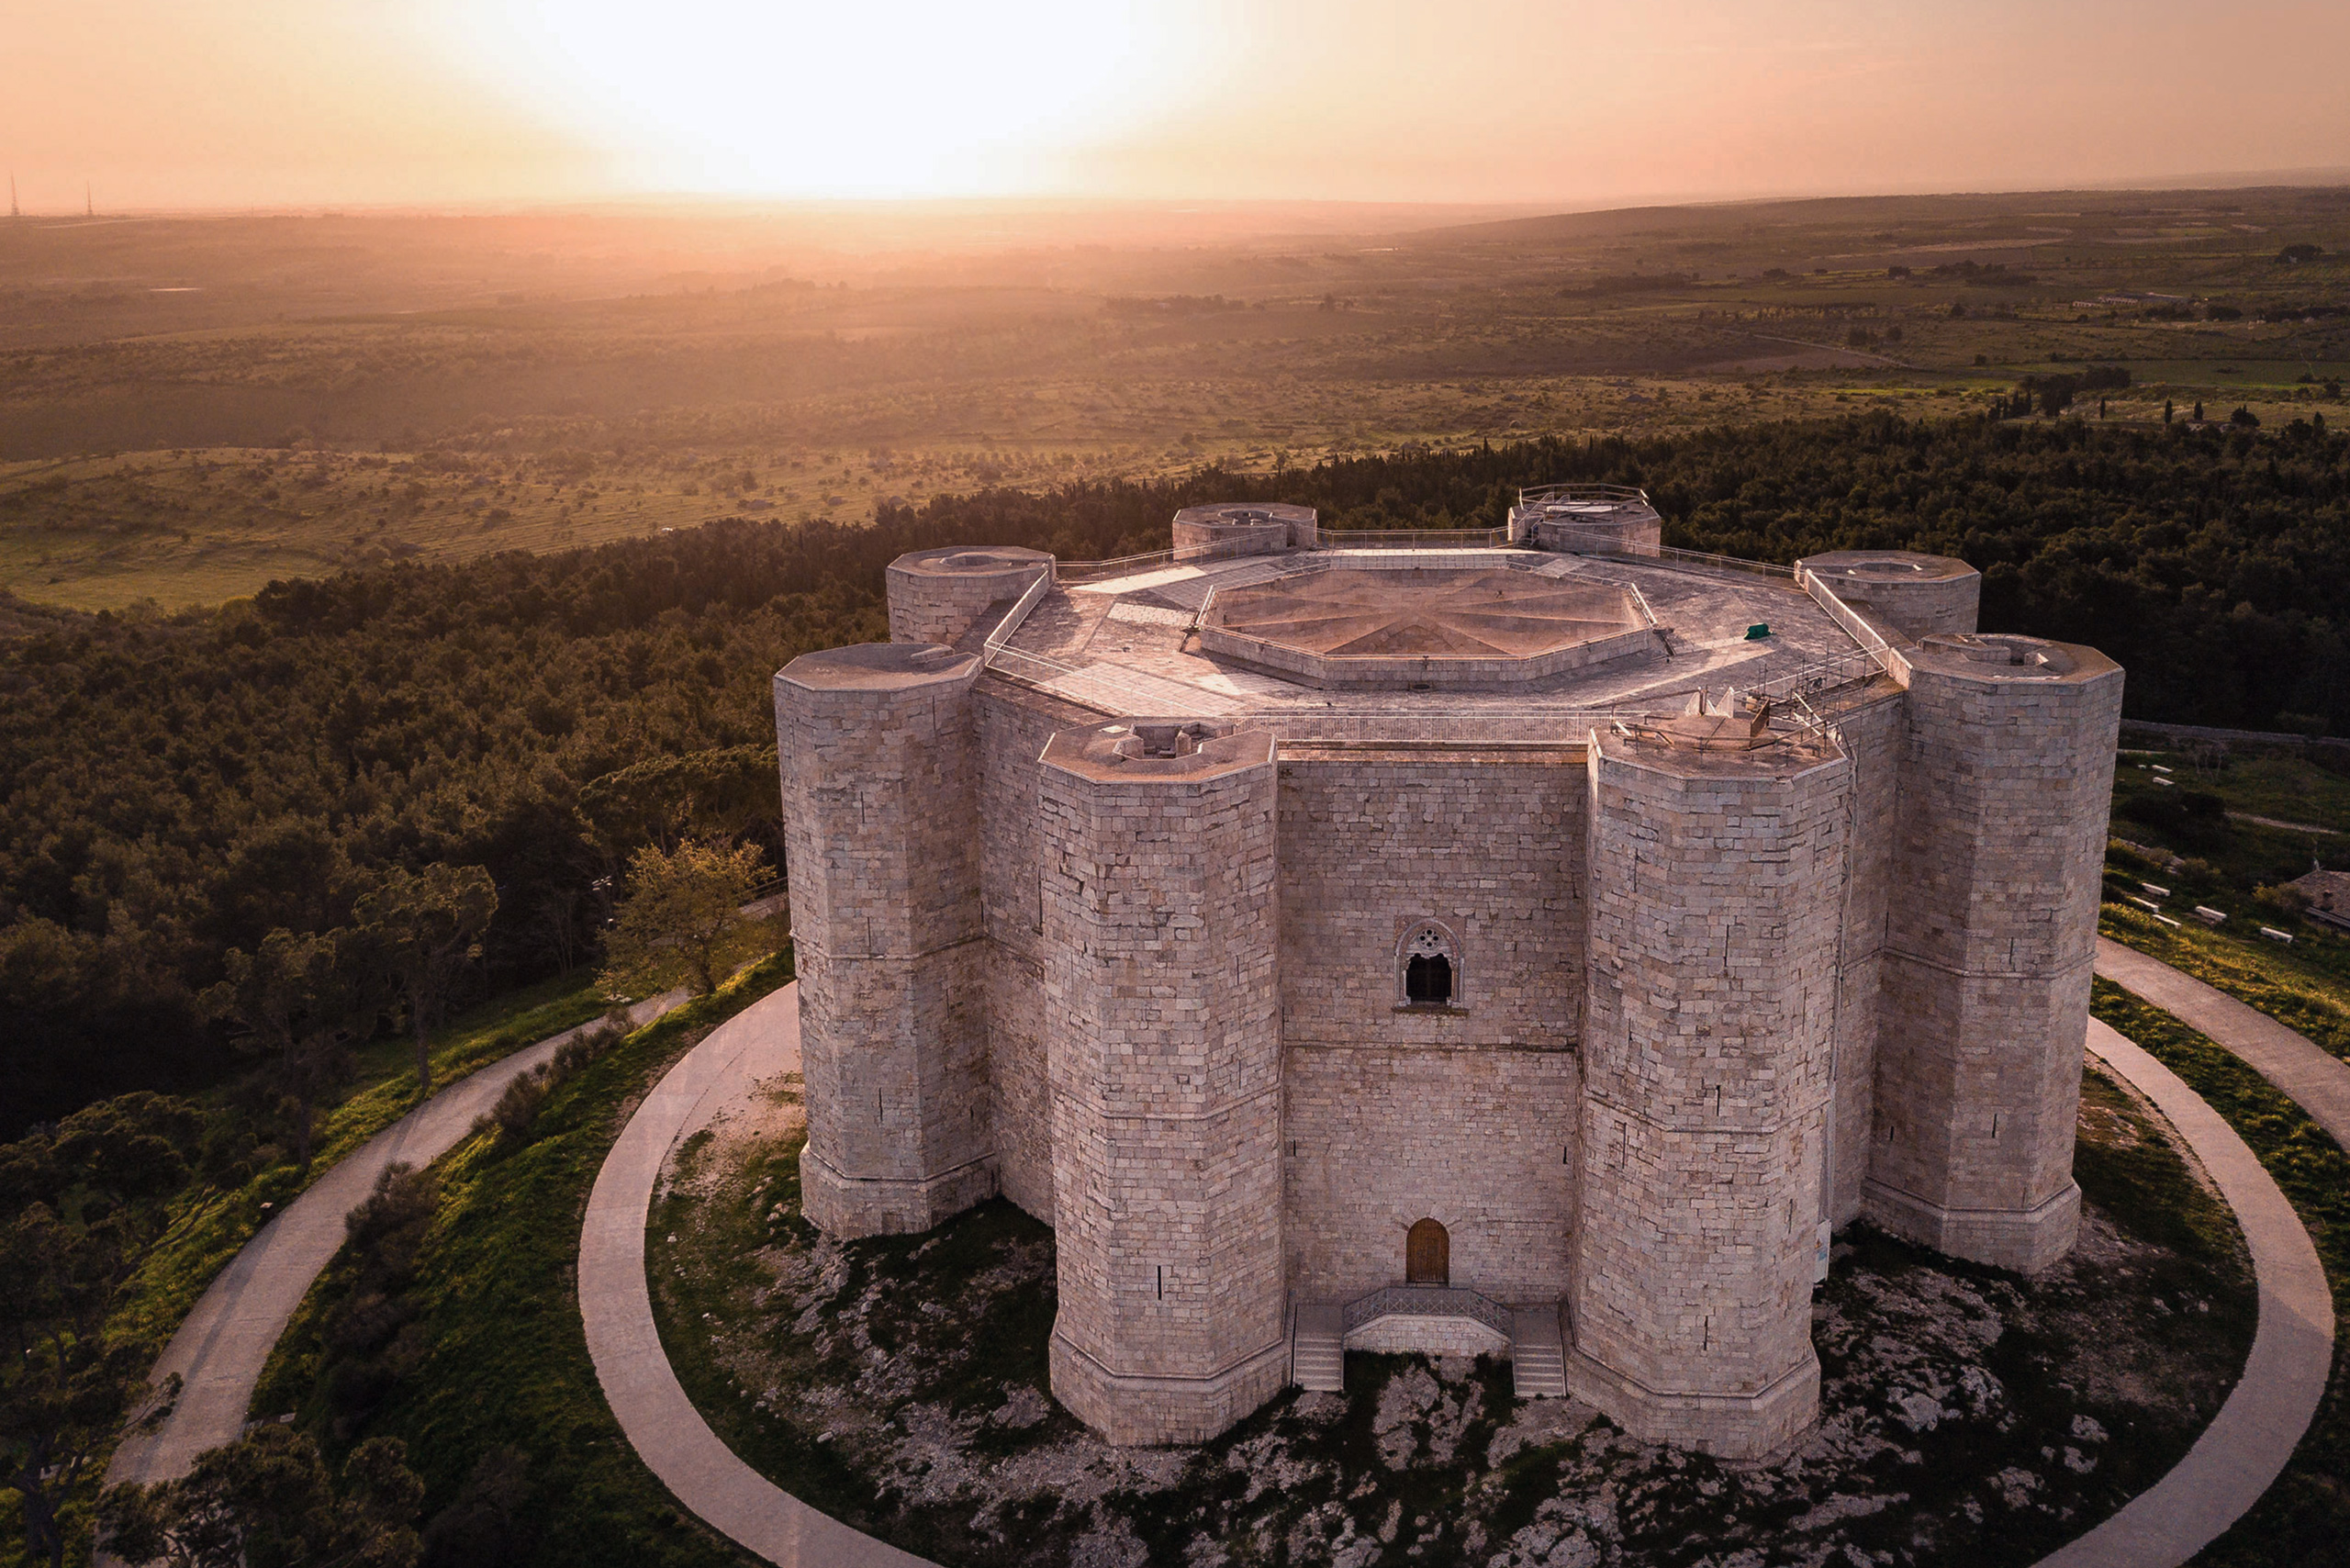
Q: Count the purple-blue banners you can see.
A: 0